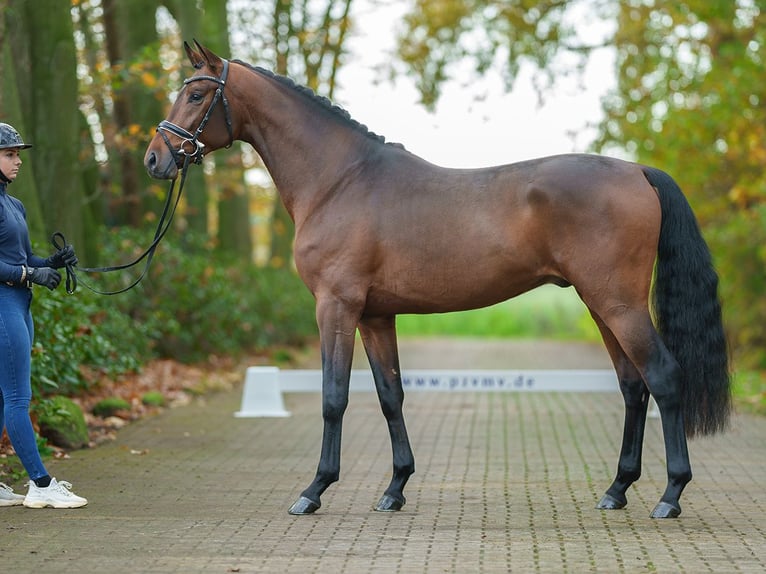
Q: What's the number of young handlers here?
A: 1